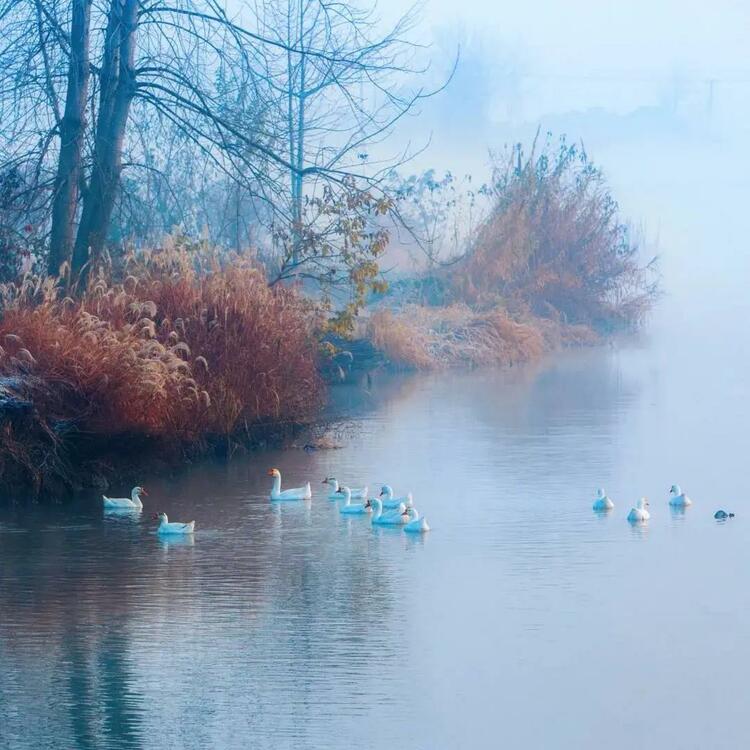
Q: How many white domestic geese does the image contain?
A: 11